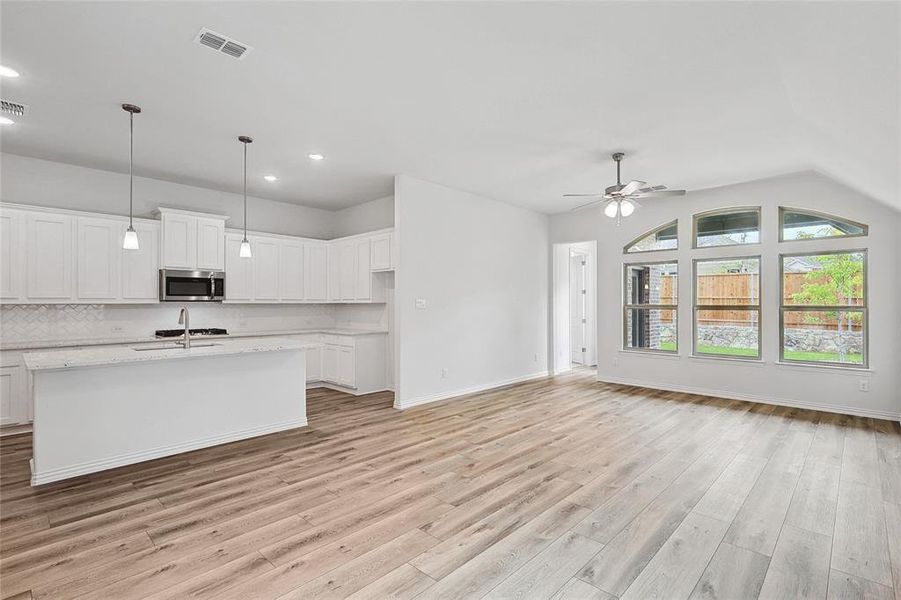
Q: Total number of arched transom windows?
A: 3